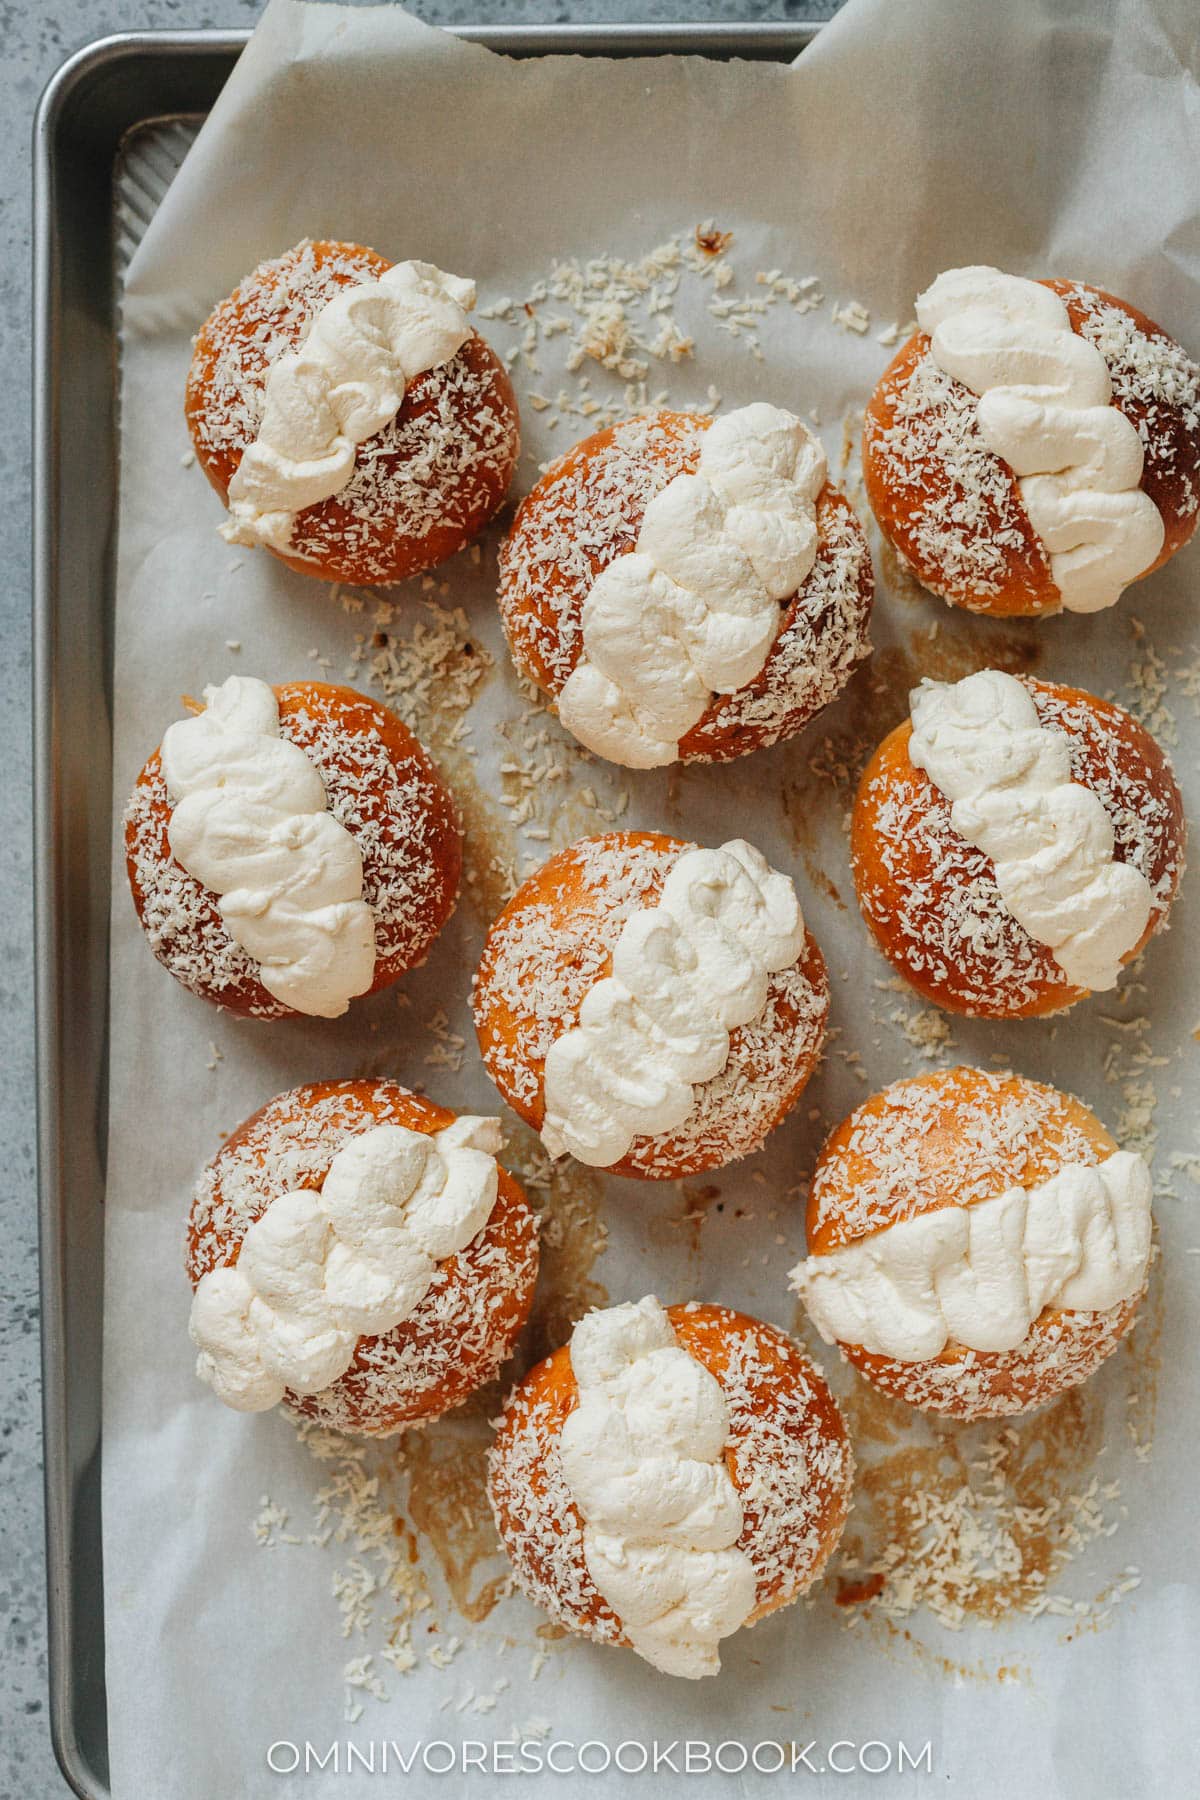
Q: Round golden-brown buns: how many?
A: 9